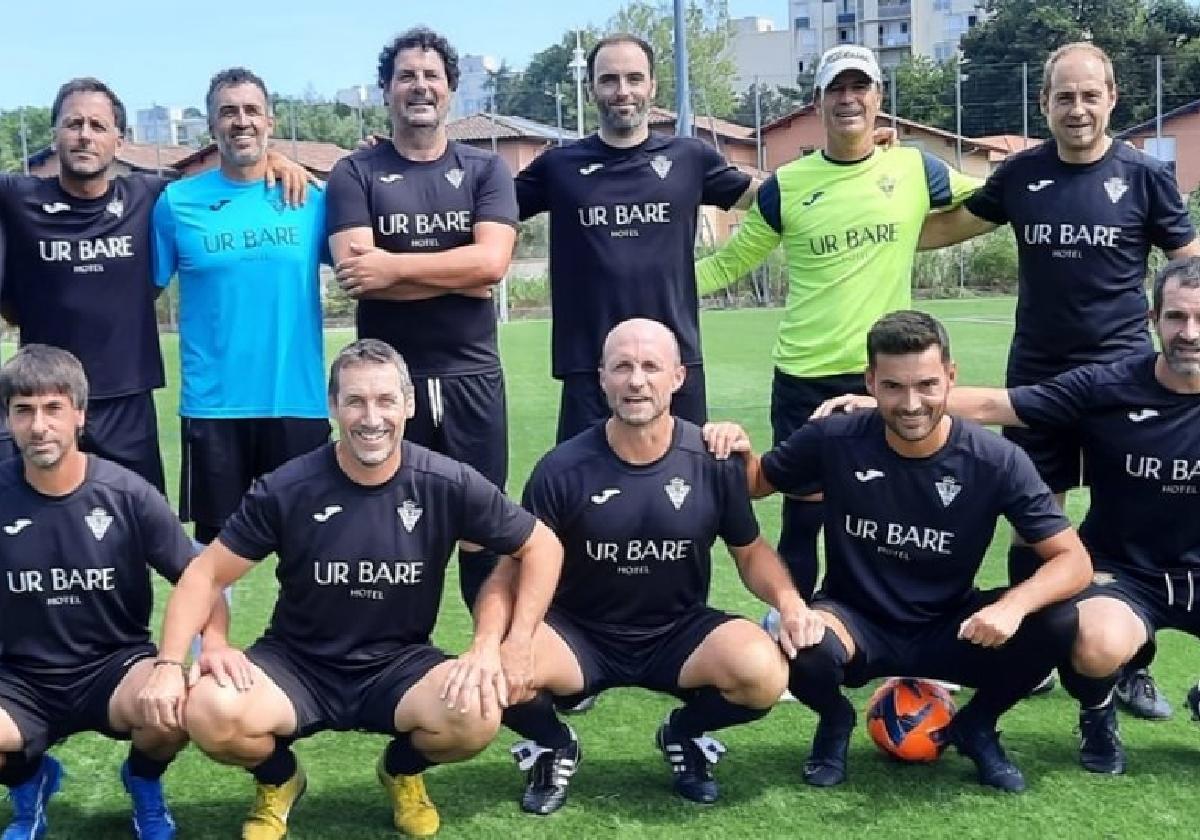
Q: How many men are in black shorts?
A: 11